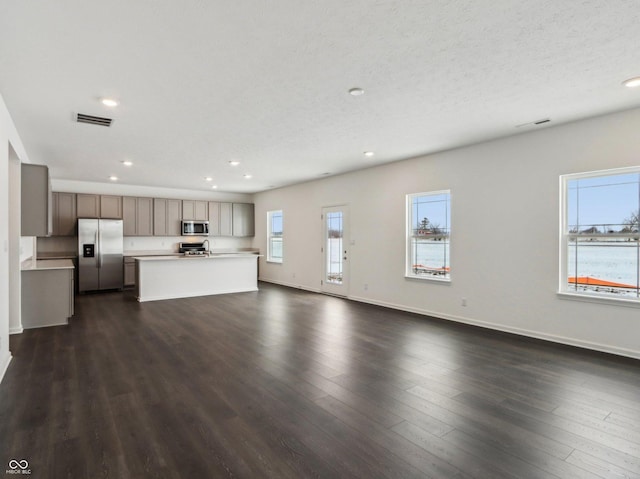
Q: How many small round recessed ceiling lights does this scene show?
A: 9